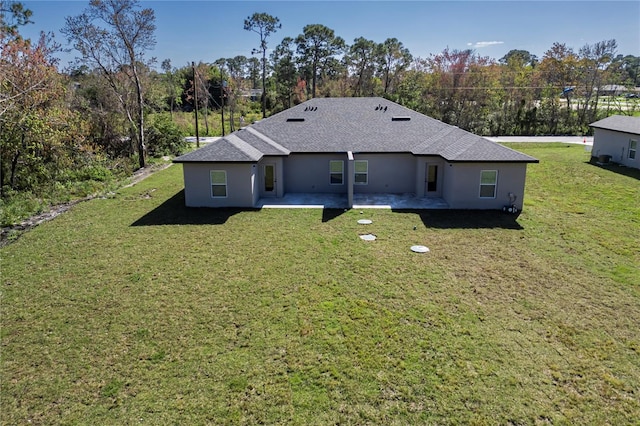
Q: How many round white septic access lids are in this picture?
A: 3